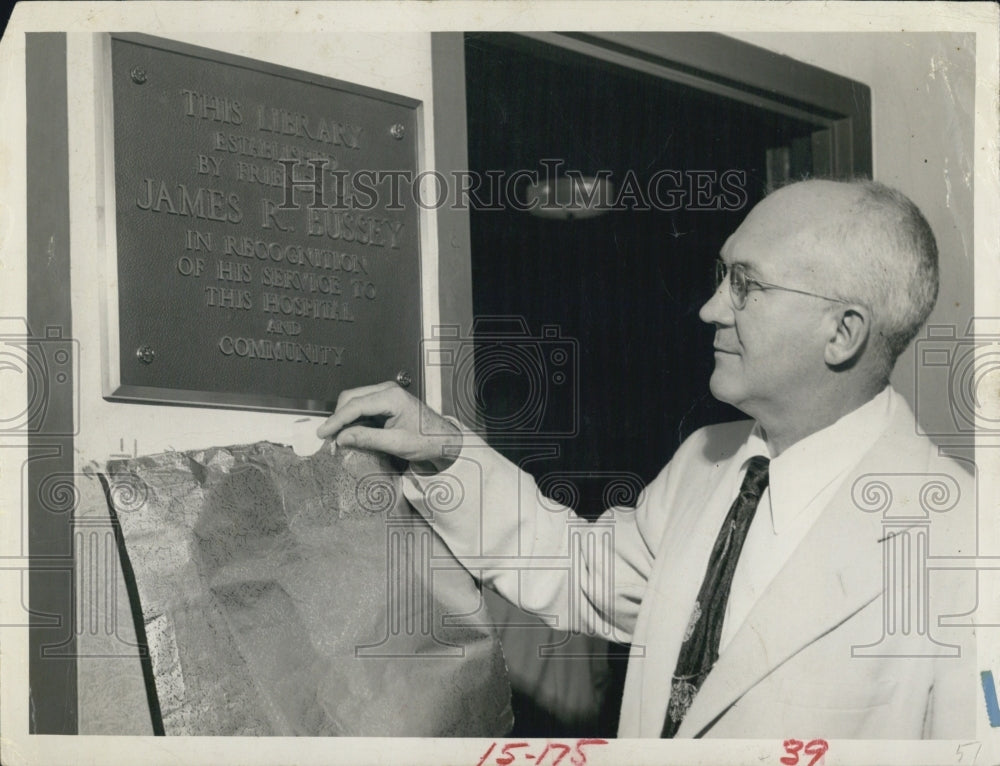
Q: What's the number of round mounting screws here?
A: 4